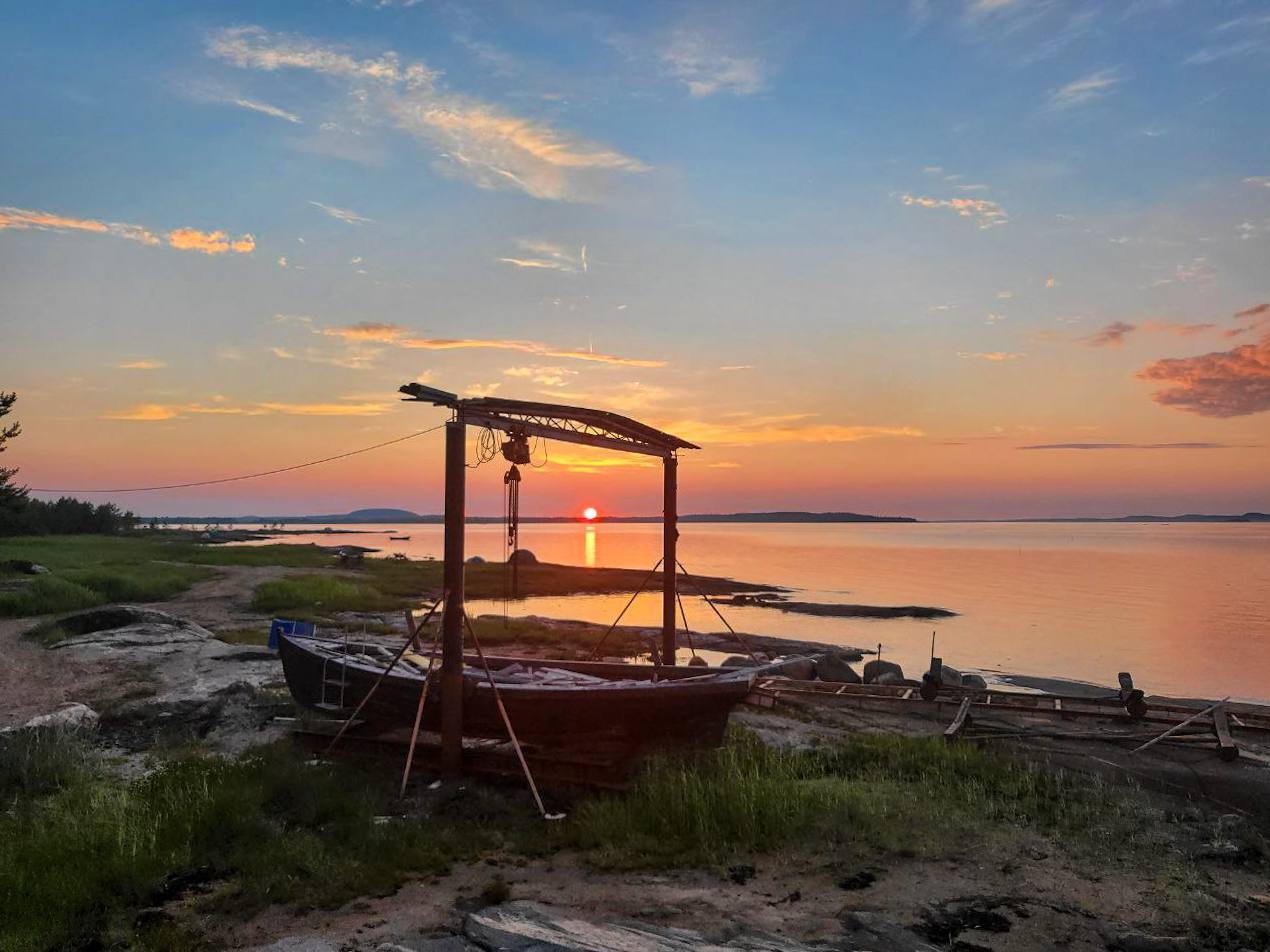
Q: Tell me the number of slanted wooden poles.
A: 6